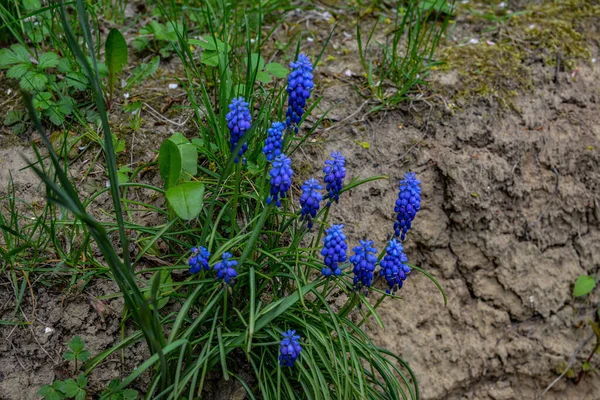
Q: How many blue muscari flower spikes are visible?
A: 13